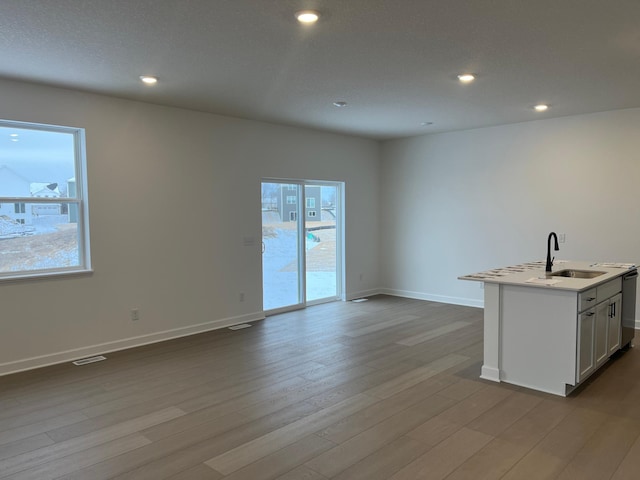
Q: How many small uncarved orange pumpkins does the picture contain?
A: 0